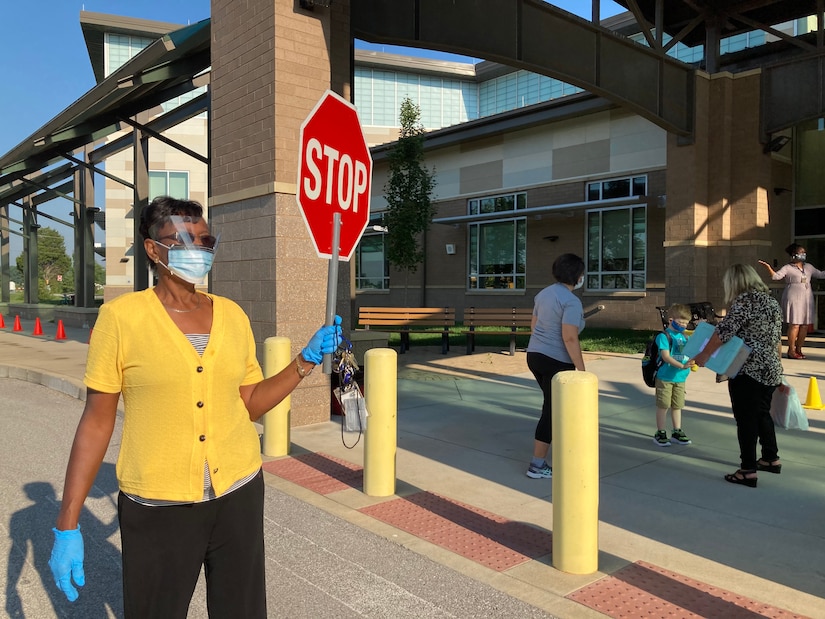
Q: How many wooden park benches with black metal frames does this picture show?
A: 2